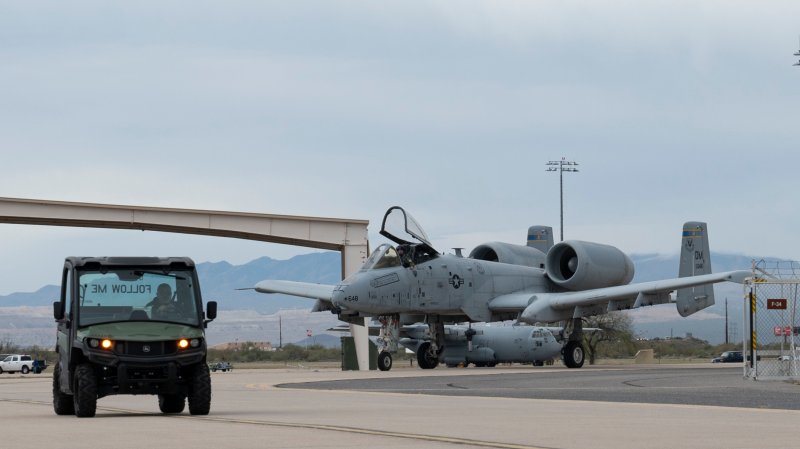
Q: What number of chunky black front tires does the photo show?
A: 2